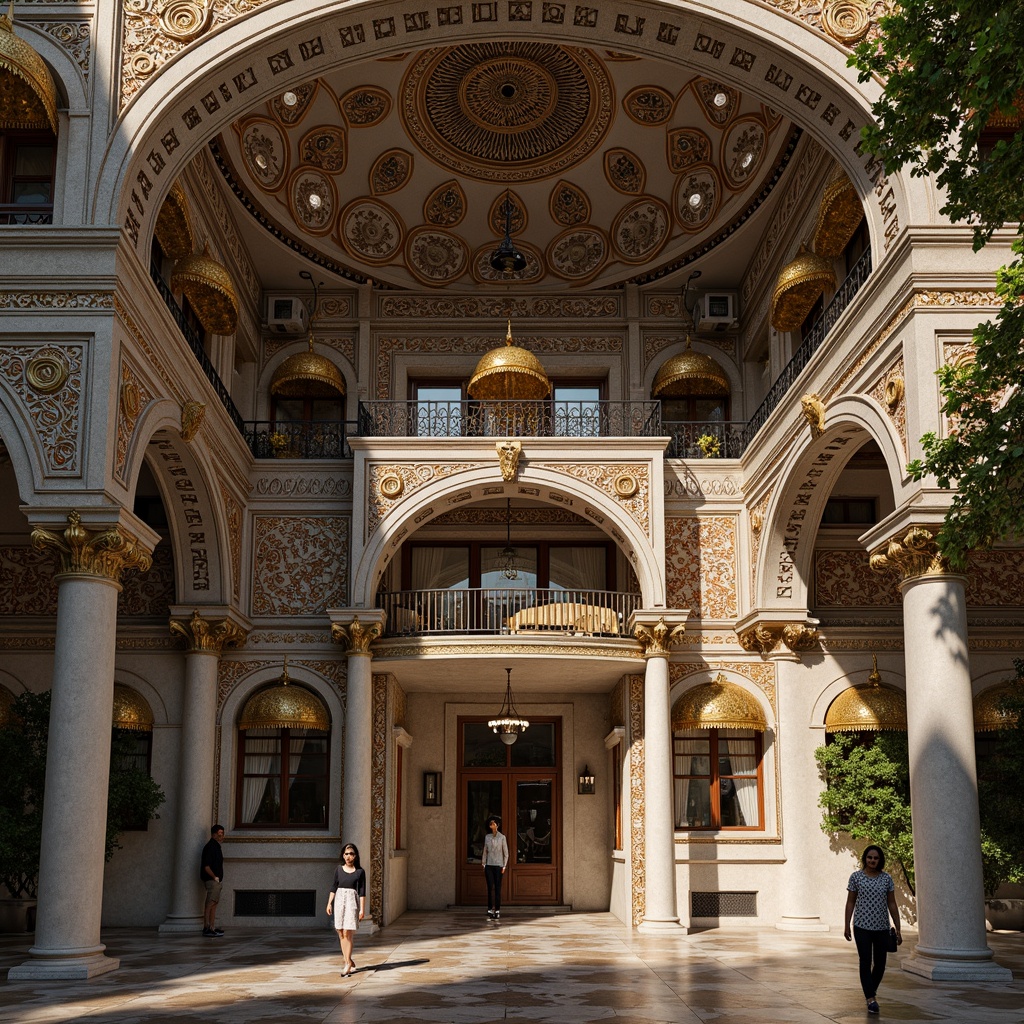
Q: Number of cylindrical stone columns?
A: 6